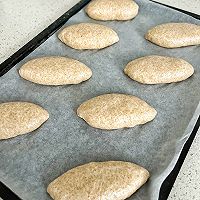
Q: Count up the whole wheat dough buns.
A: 8